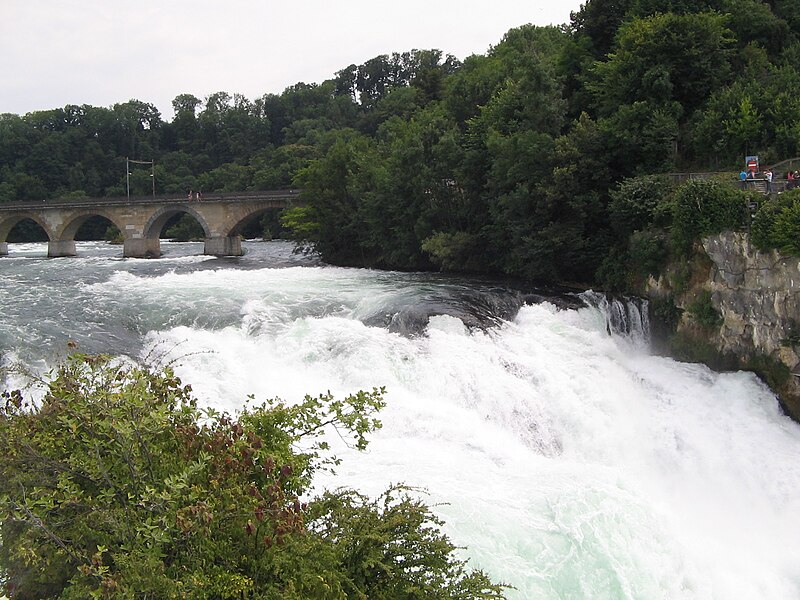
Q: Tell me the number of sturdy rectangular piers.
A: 4